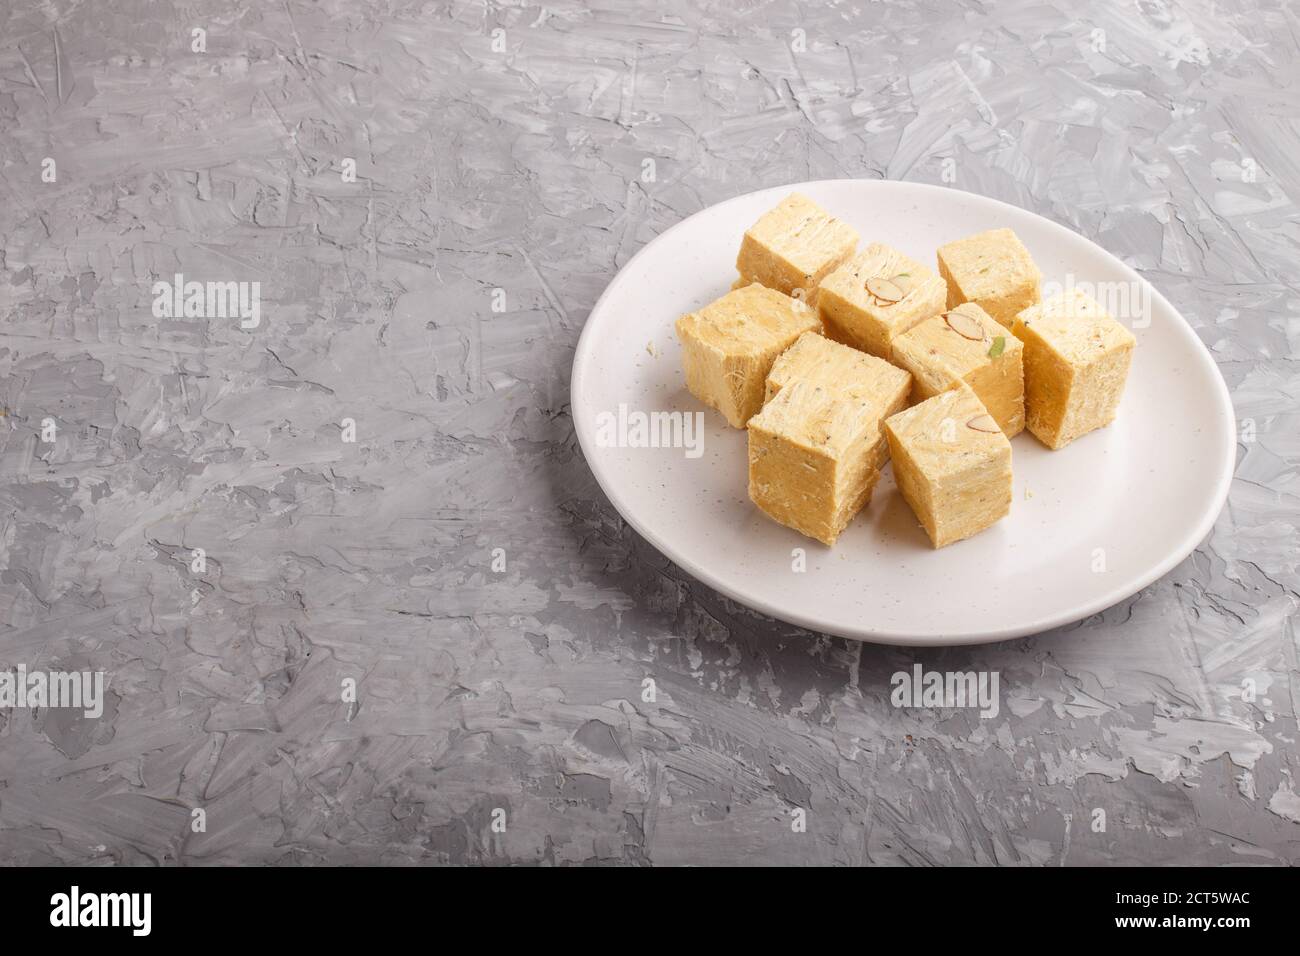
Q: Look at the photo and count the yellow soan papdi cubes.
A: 9